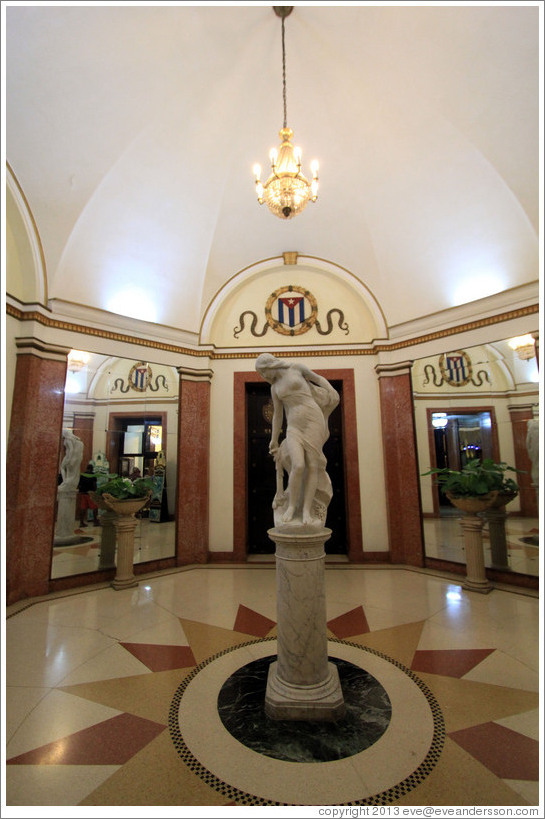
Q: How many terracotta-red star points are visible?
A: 6